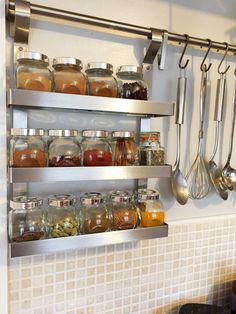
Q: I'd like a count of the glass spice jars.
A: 14